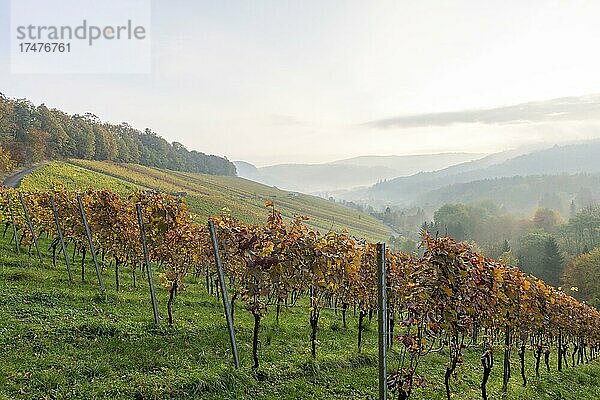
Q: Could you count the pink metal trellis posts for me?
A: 0